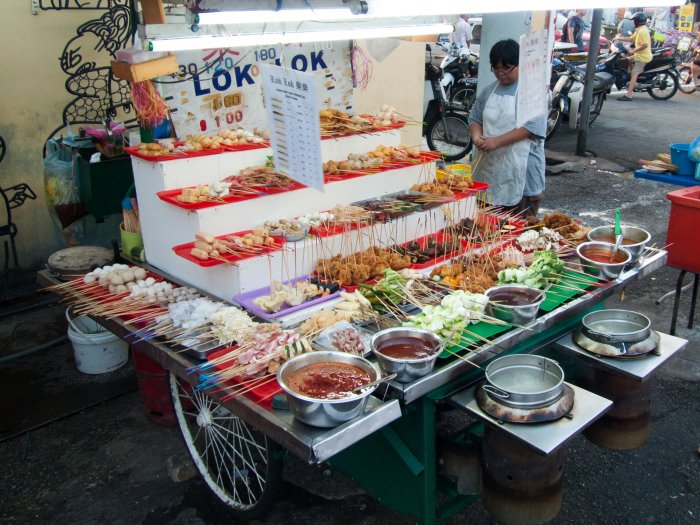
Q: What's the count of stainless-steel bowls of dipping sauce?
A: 5